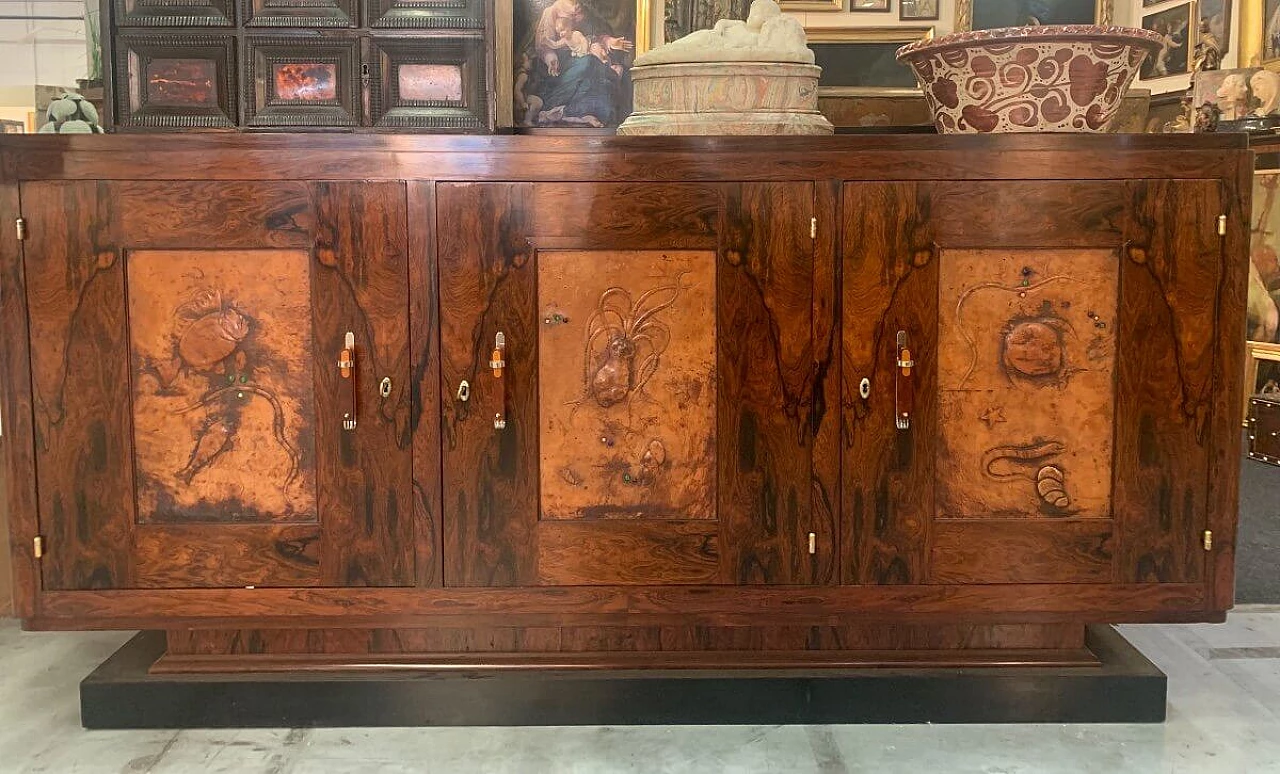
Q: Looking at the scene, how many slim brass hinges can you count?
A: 6